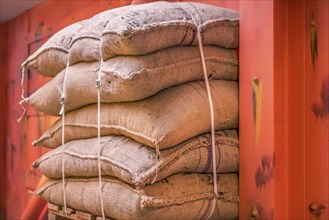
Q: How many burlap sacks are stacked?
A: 5